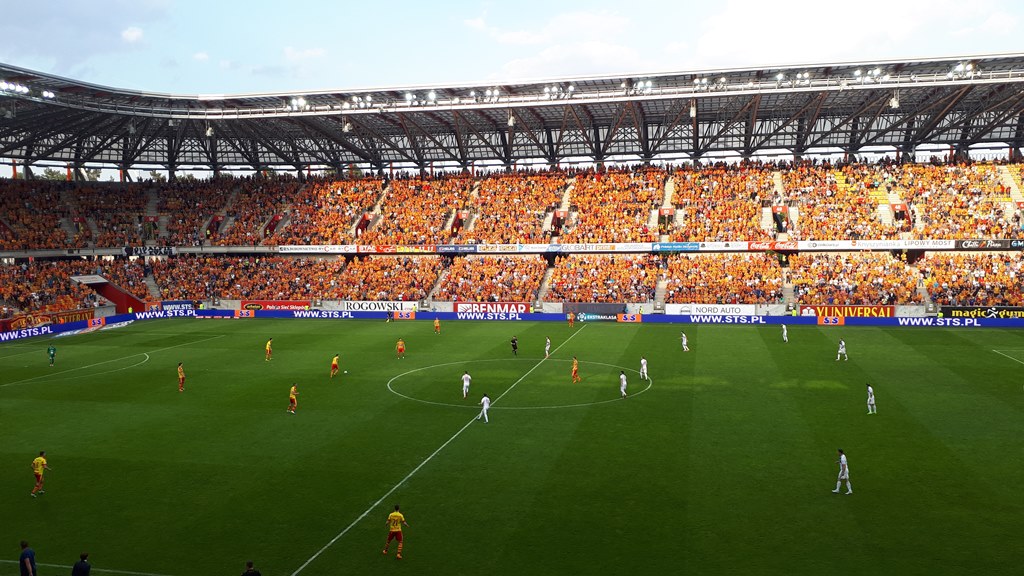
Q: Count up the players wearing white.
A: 10